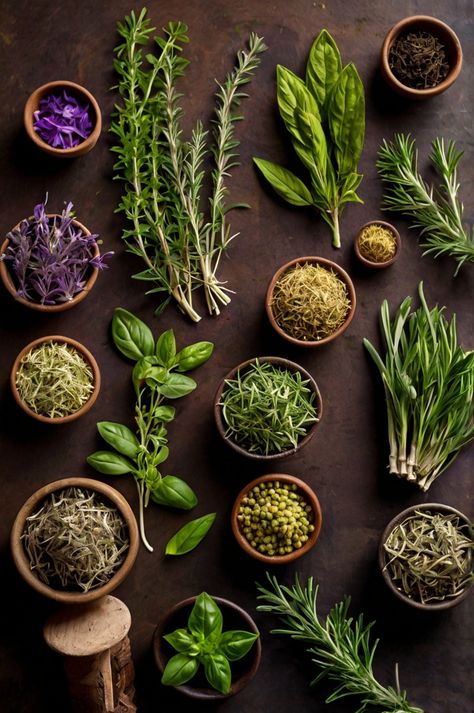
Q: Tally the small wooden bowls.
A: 11